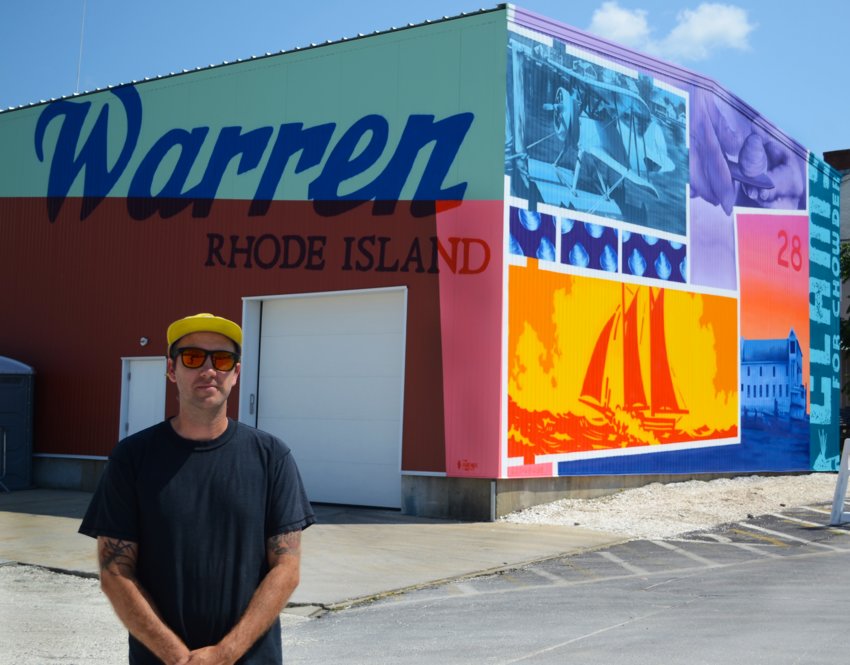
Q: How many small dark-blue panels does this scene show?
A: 3